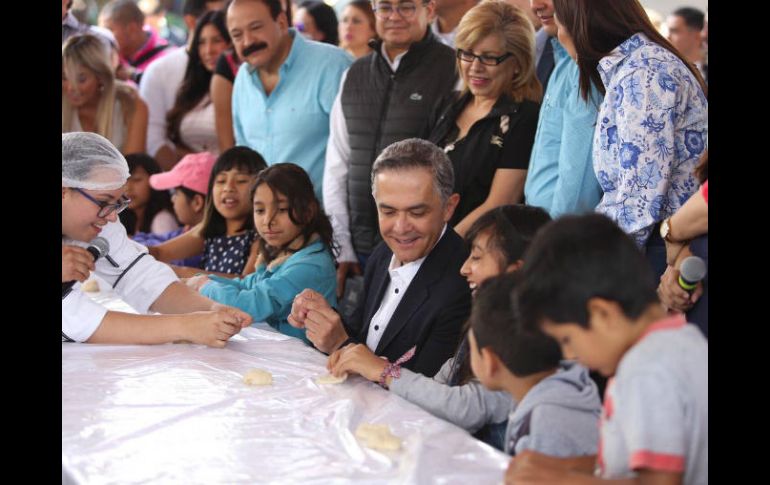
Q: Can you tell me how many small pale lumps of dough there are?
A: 4